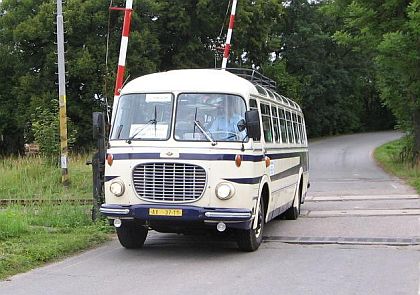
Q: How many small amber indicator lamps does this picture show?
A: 3